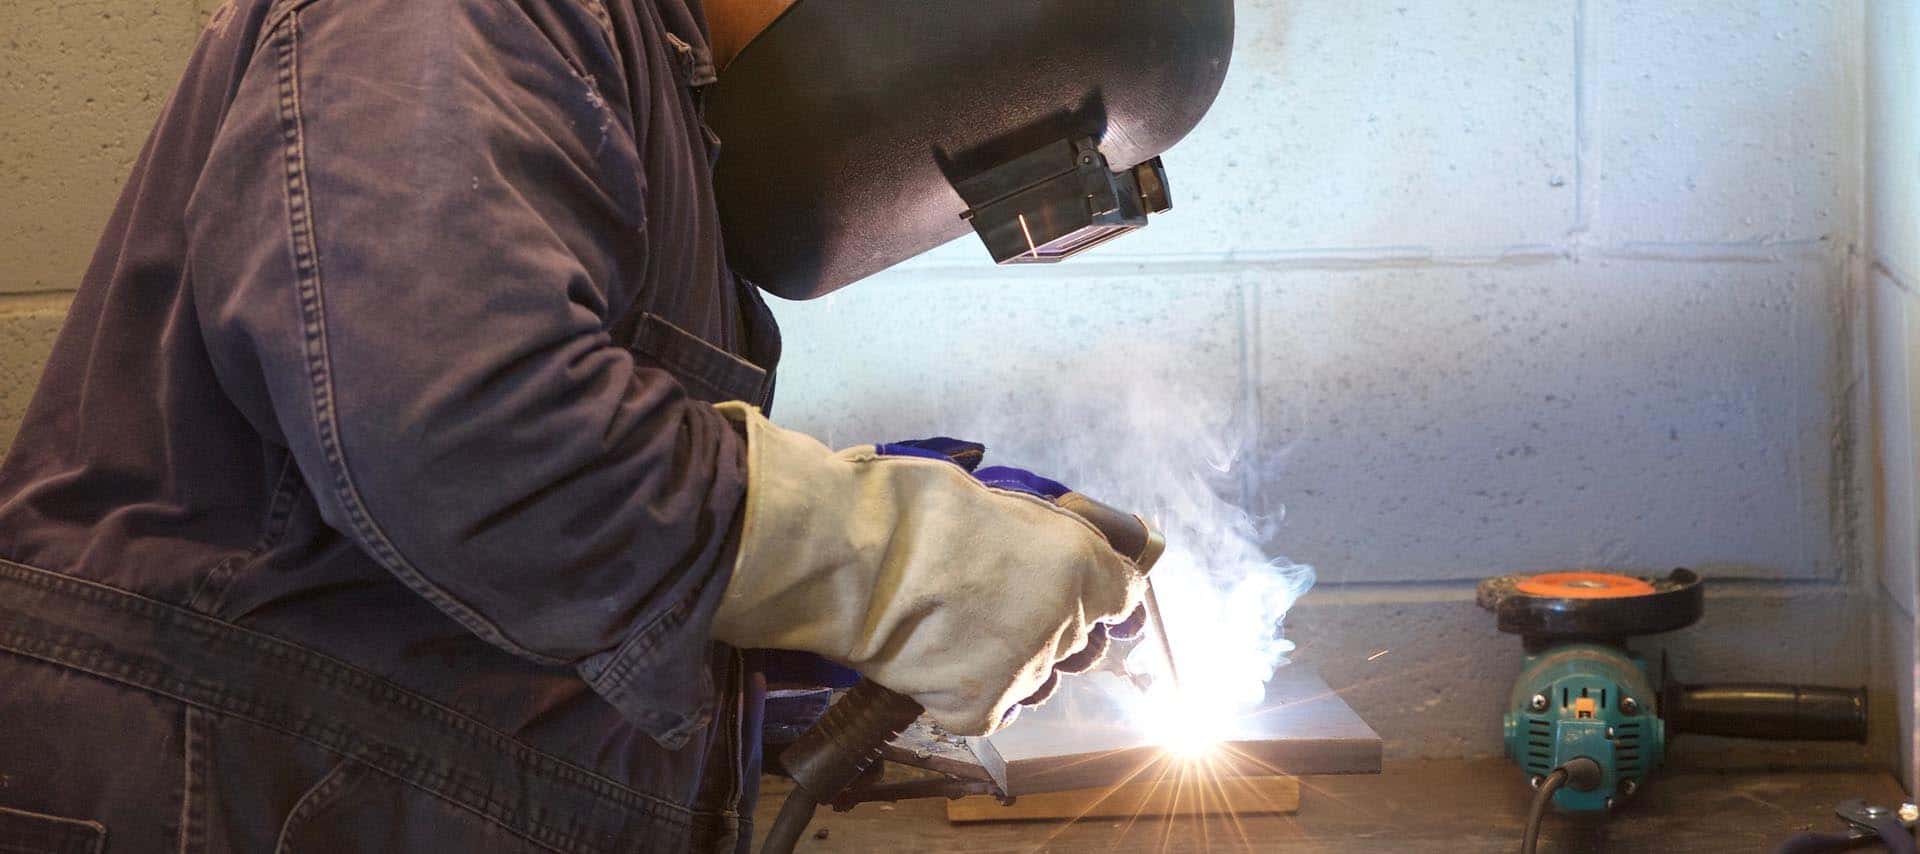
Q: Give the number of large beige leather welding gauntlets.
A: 1